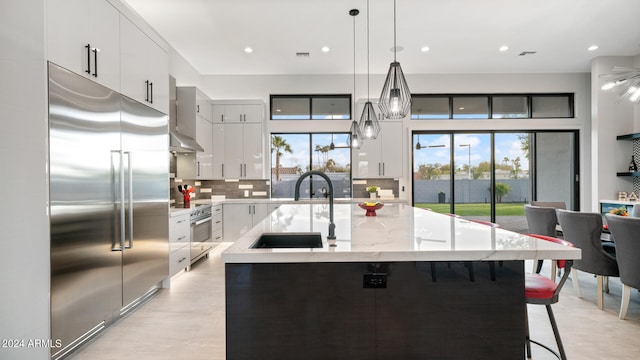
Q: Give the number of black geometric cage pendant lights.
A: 3